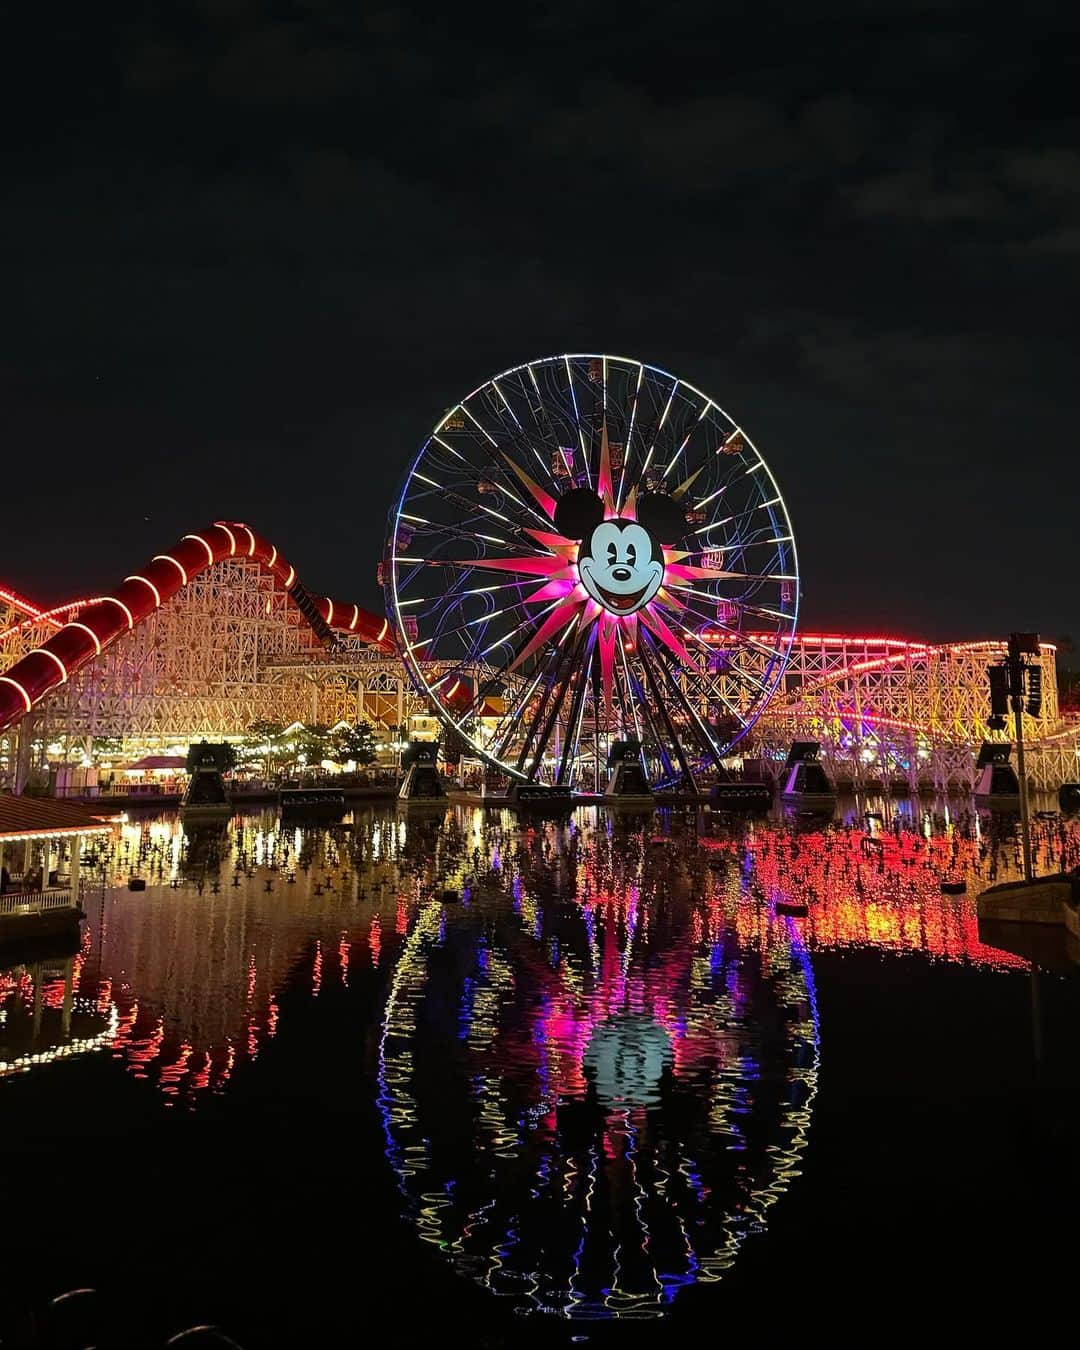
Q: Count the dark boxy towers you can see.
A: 5